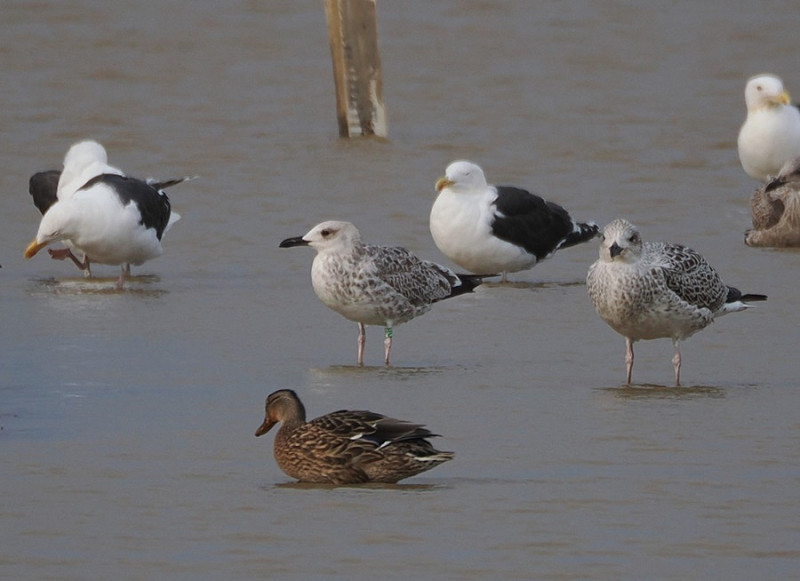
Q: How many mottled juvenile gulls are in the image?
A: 2